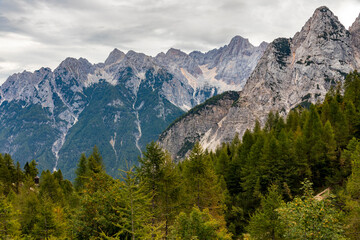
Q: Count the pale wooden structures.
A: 1